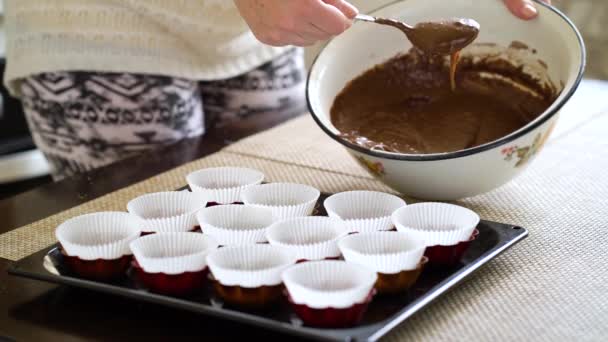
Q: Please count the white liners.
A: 12